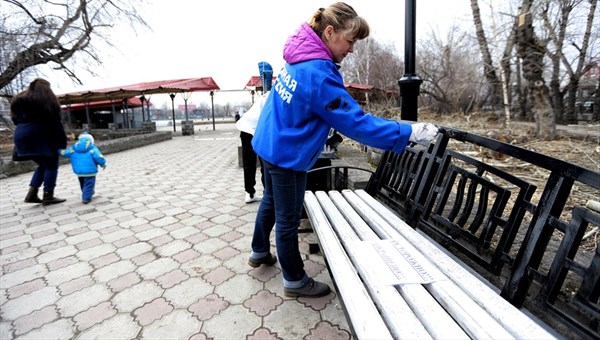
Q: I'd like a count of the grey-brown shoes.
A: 2